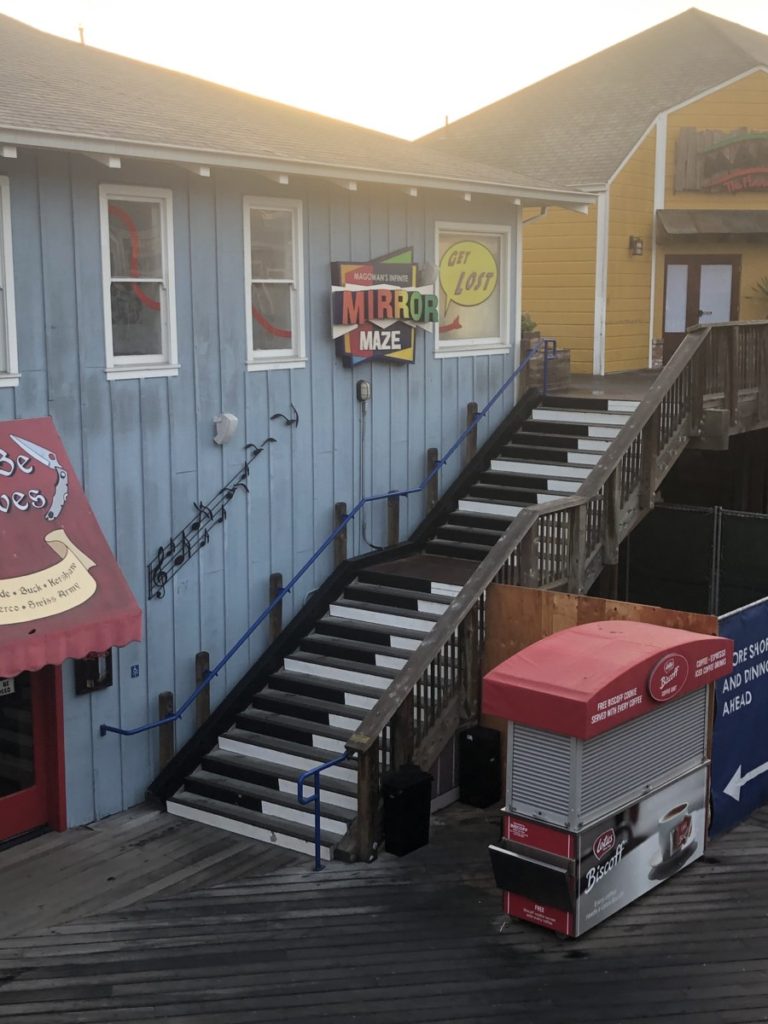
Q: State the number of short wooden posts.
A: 7